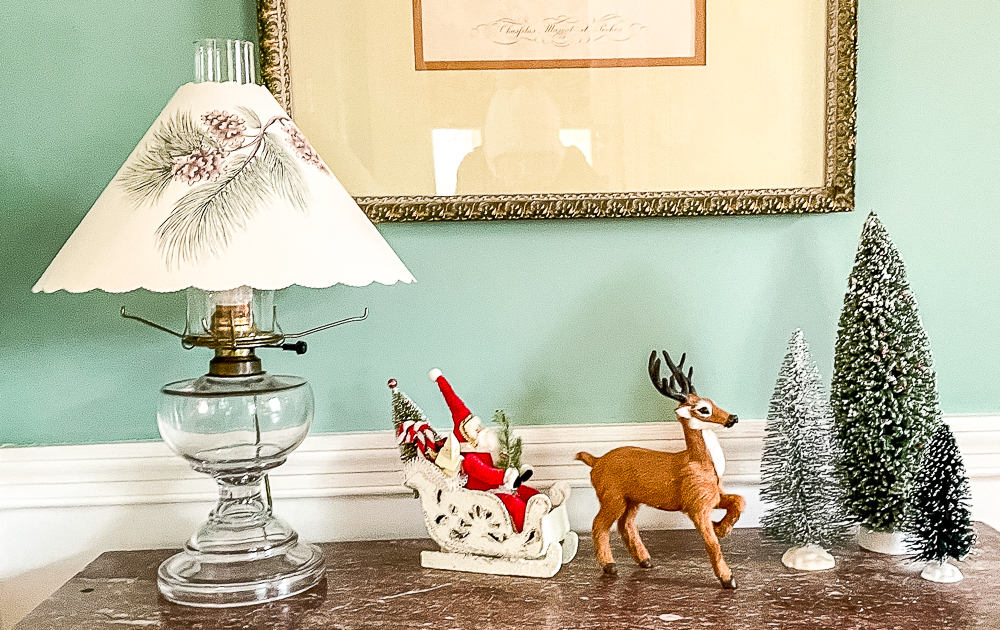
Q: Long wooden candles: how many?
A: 0